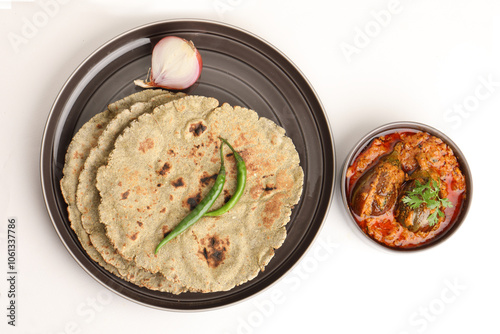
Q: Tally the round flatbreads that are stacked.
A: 3